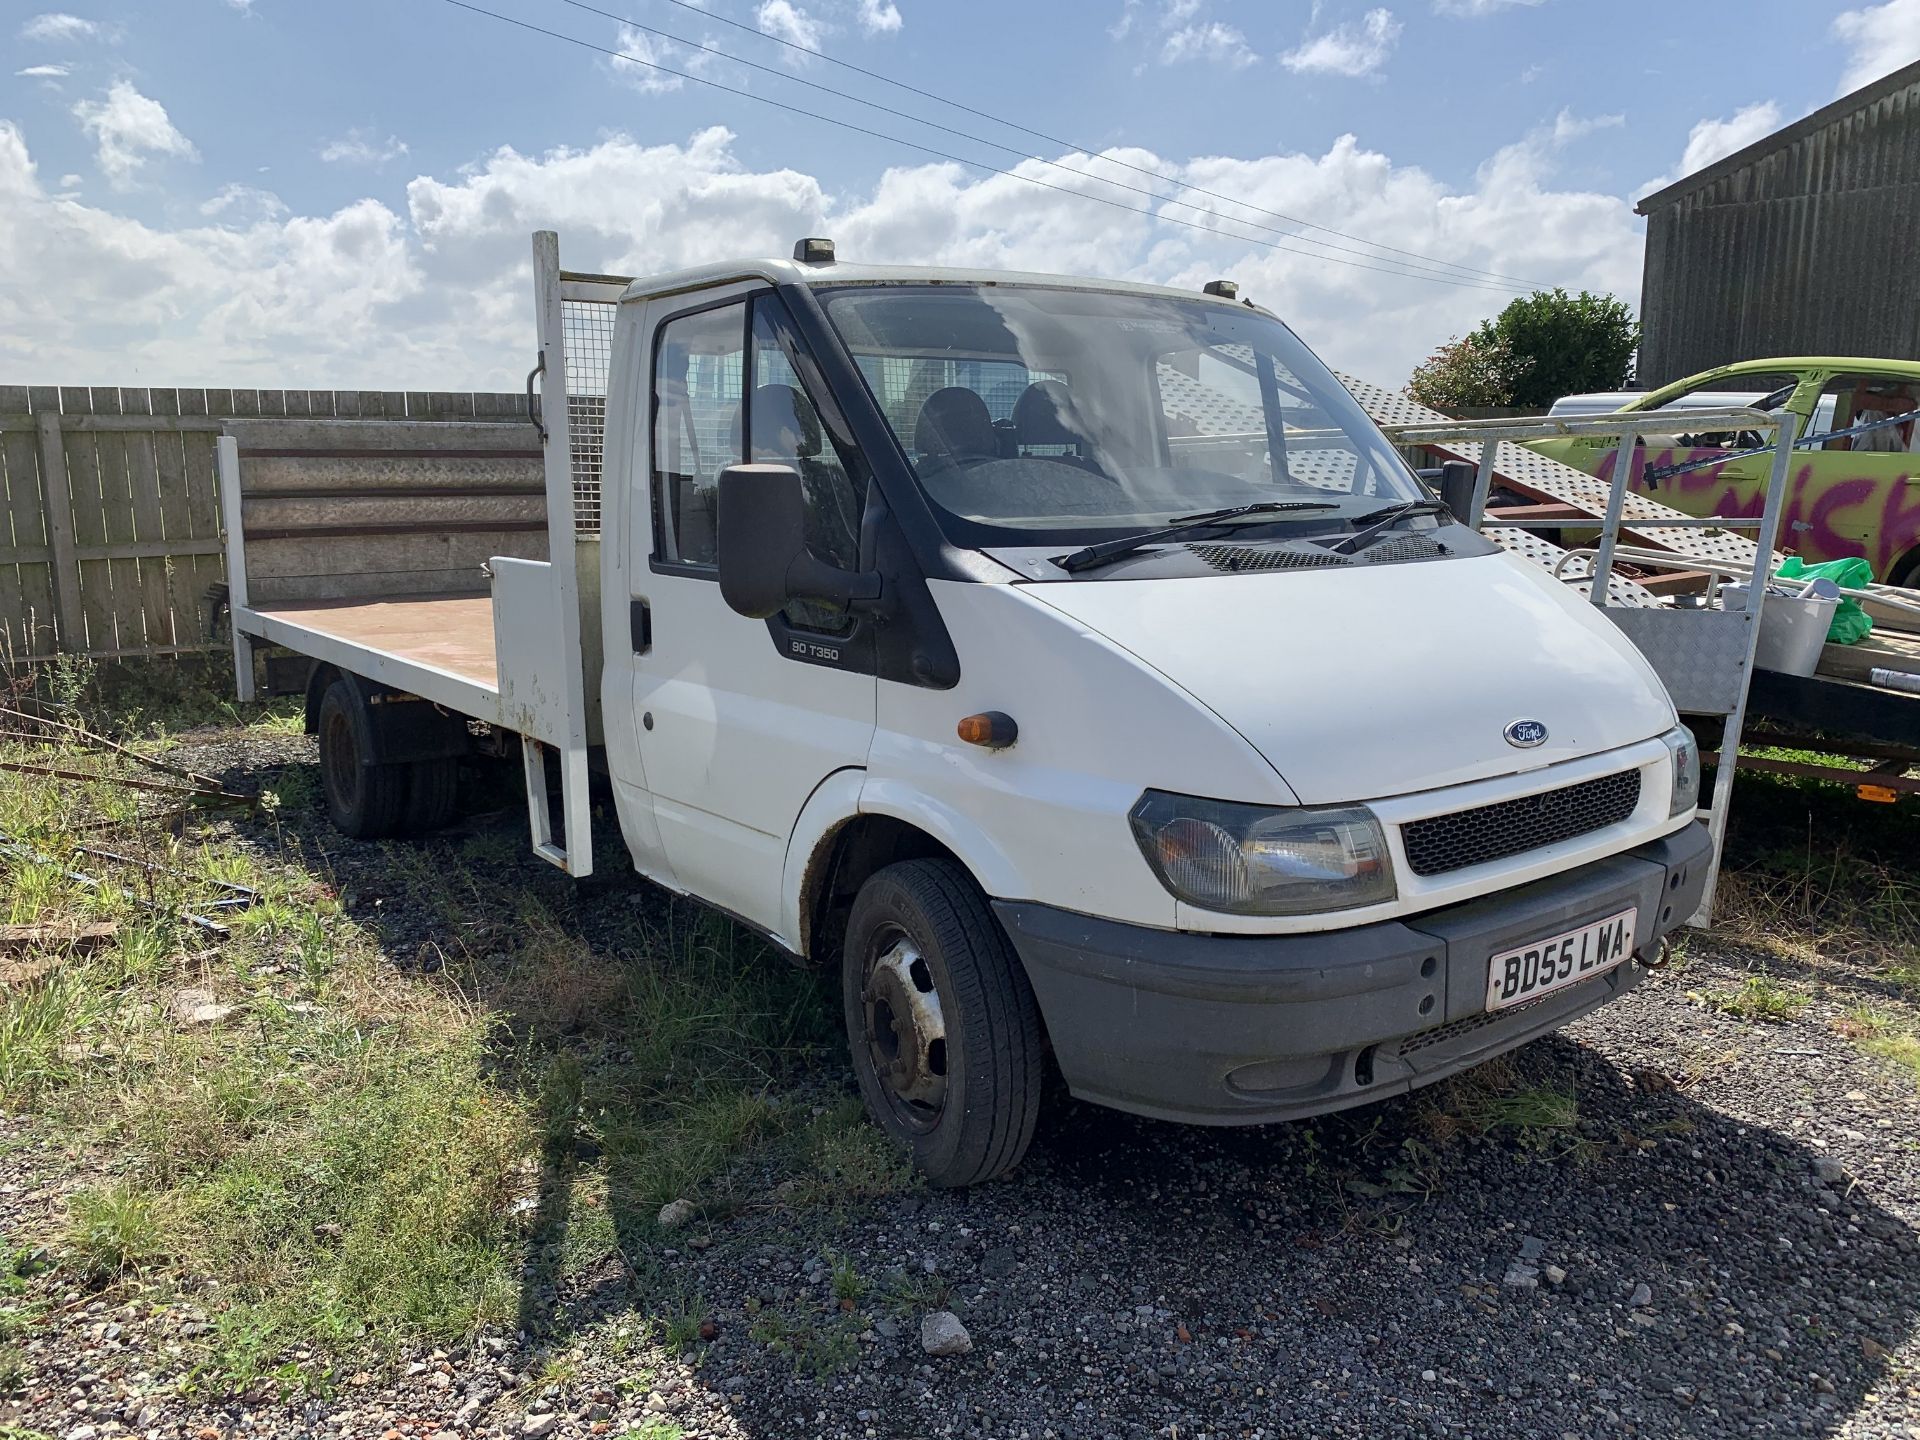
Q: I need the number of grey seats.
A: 3